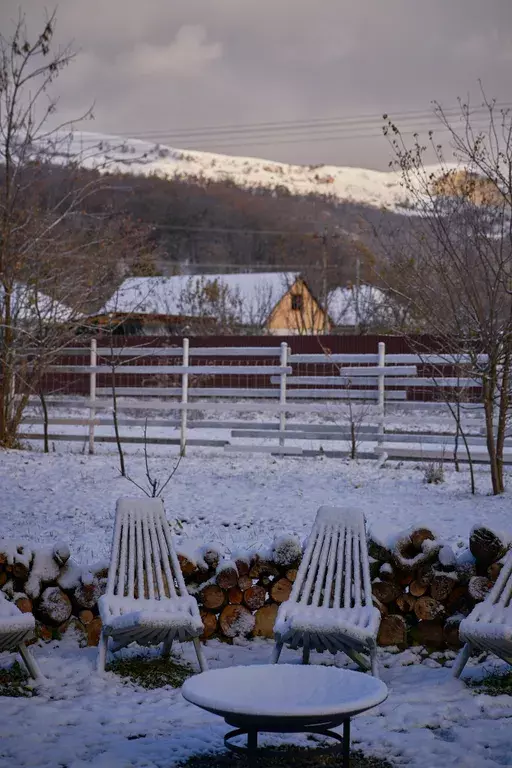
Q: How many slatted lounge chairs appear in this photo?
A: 4